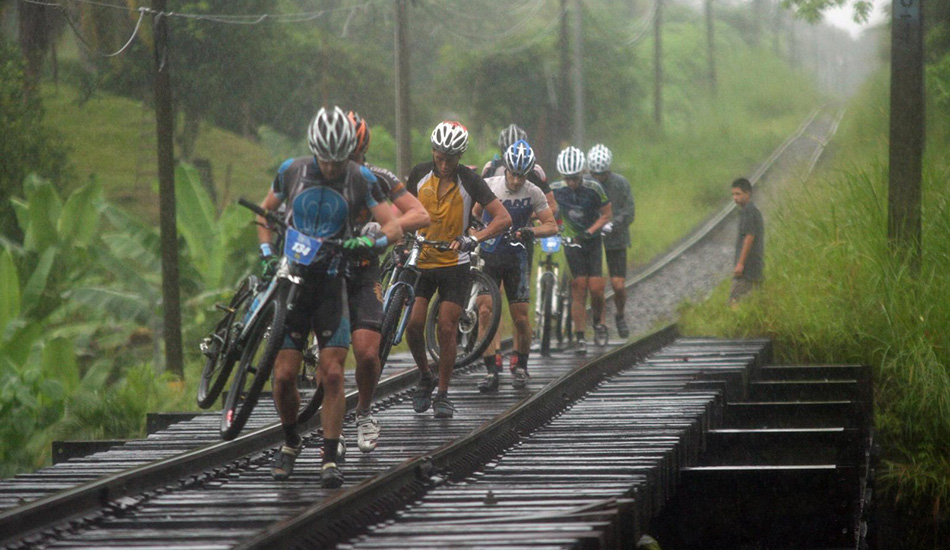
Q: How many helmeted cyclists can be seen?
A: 7